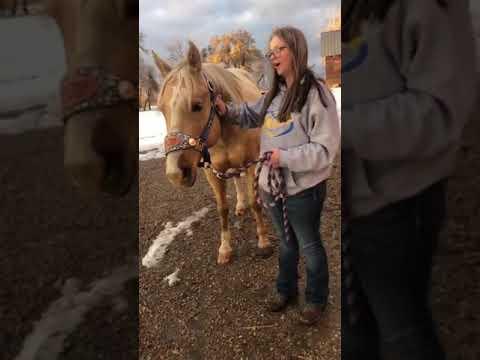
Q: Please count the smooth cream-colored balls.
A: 0